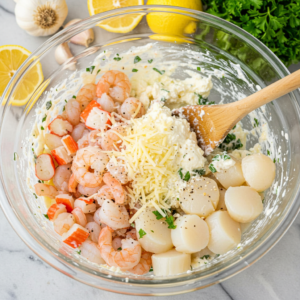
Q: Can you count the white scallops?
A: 8